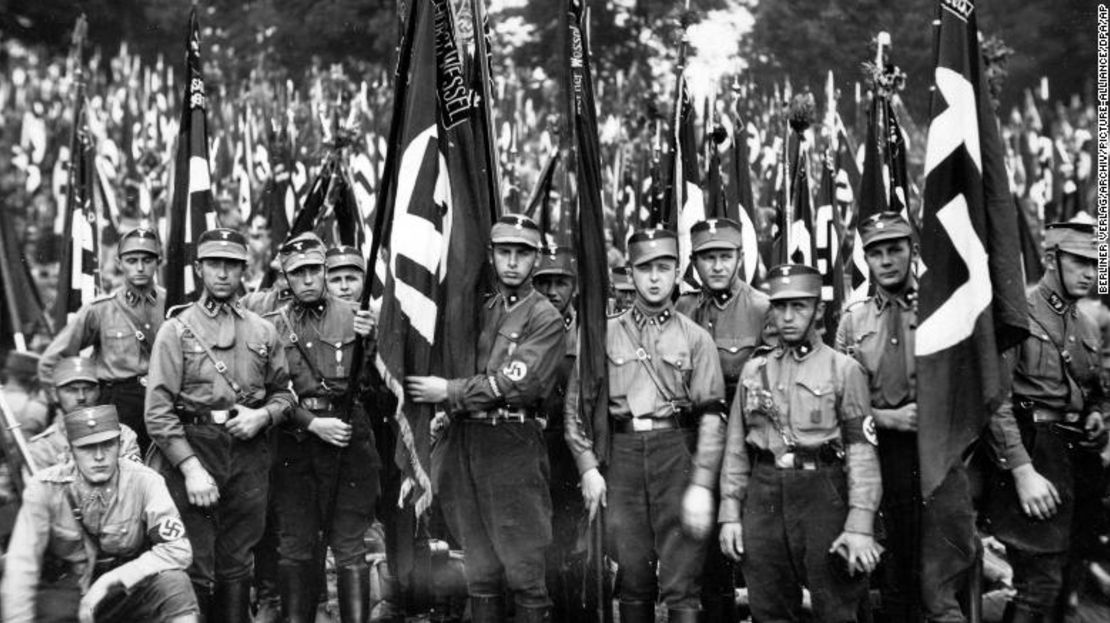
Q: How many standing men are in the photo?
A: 11